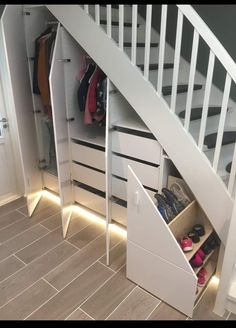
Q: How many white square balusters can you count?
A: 12